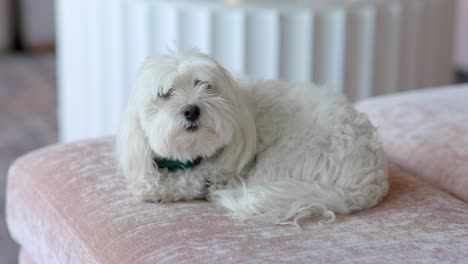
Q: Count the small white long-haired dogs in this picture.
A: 1